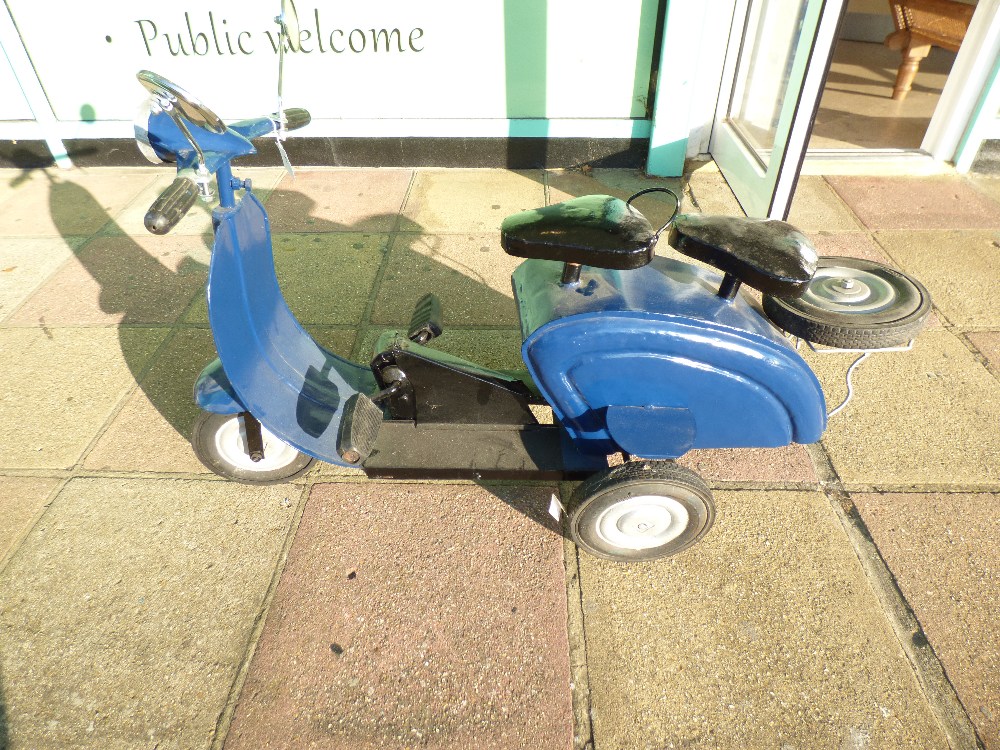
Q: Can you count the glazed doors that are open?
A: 1